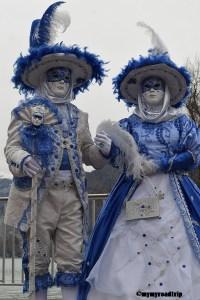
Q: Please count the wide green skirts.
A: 0